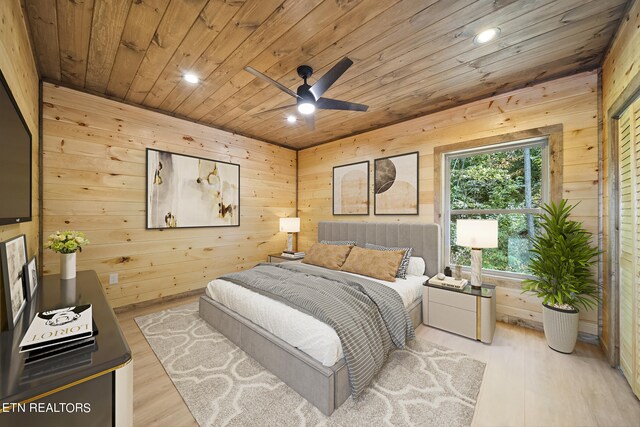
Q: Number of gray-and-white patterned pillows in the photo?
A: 2